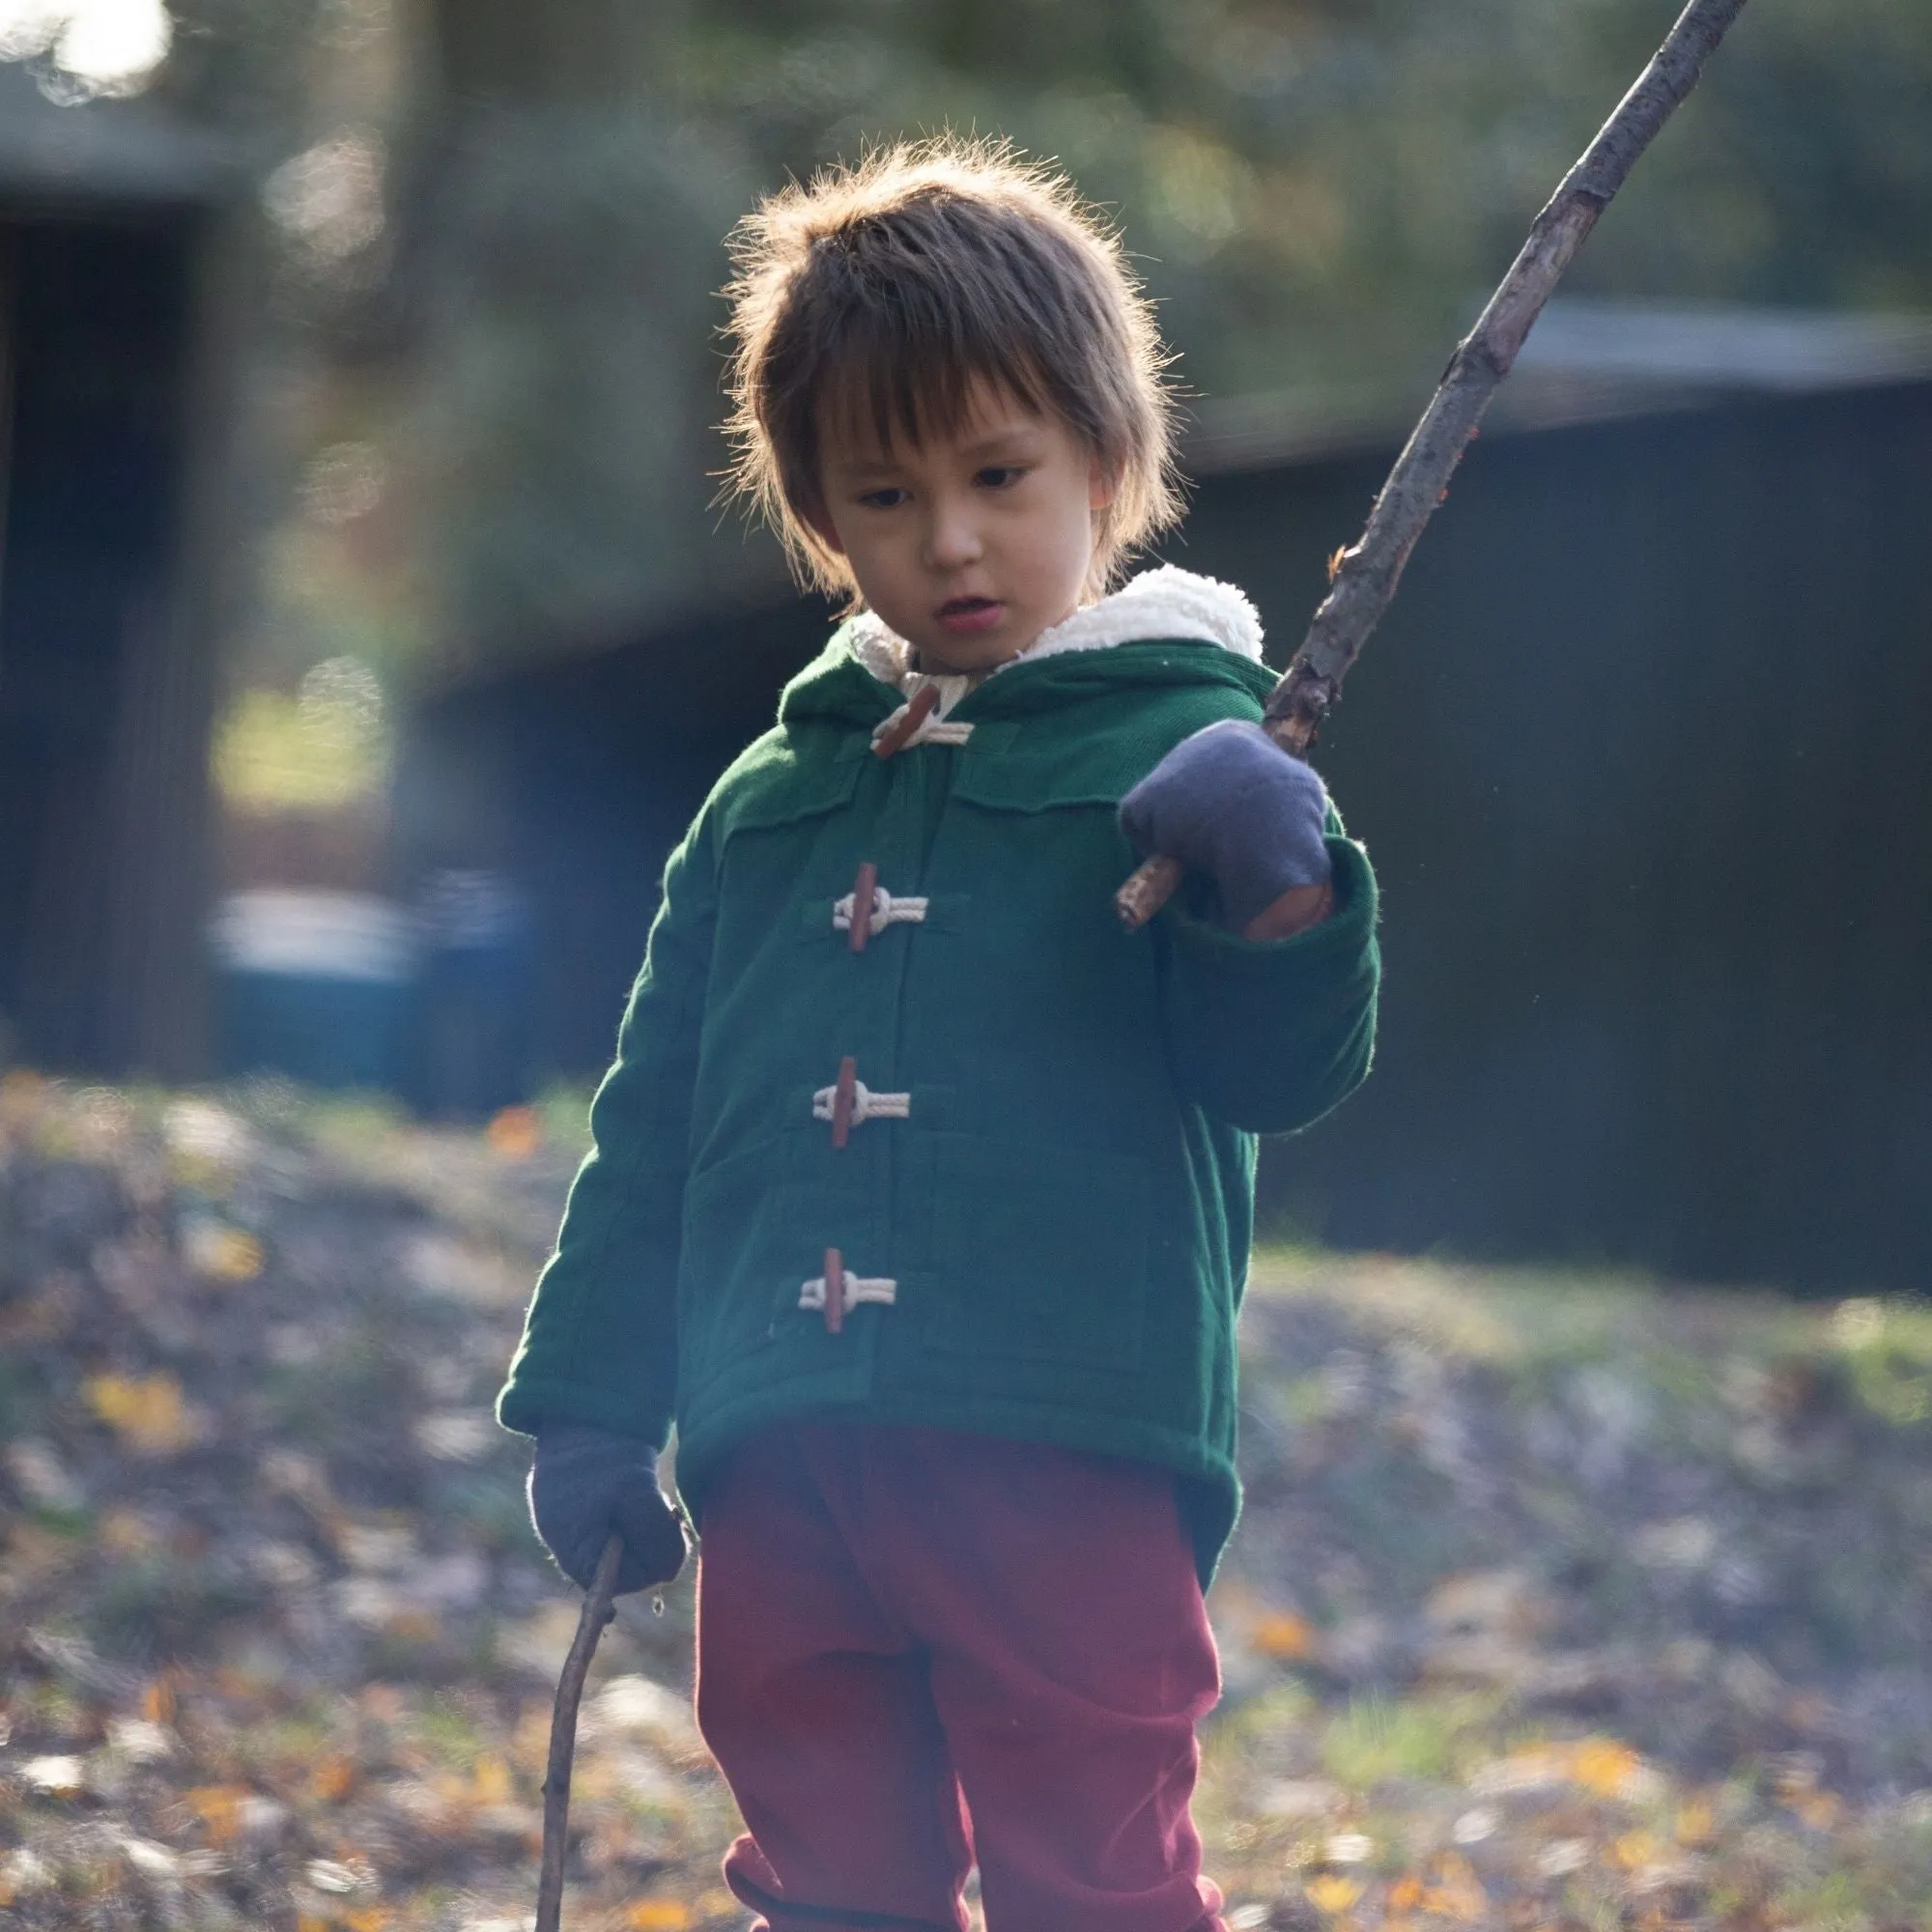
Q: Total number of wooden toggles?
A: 4